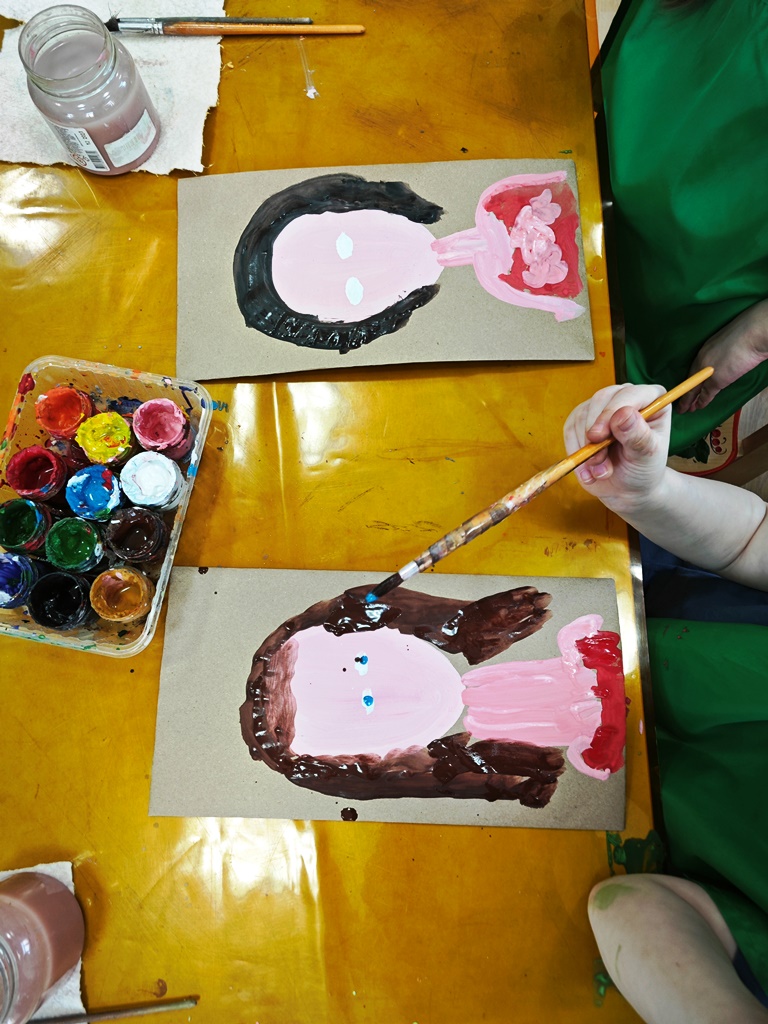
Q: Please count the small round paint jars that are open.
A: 12